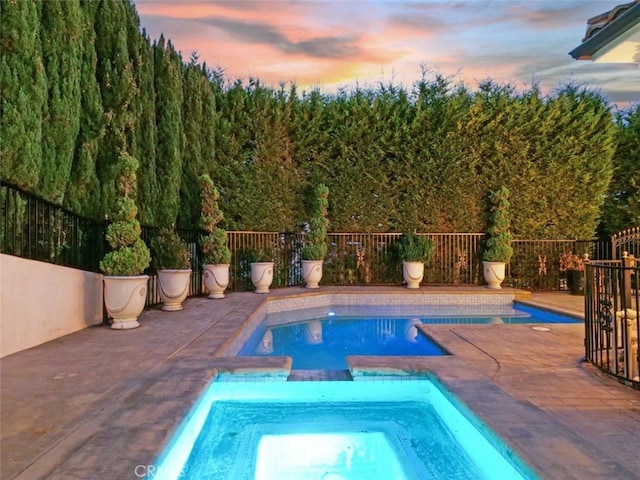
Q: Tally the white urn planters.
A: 7